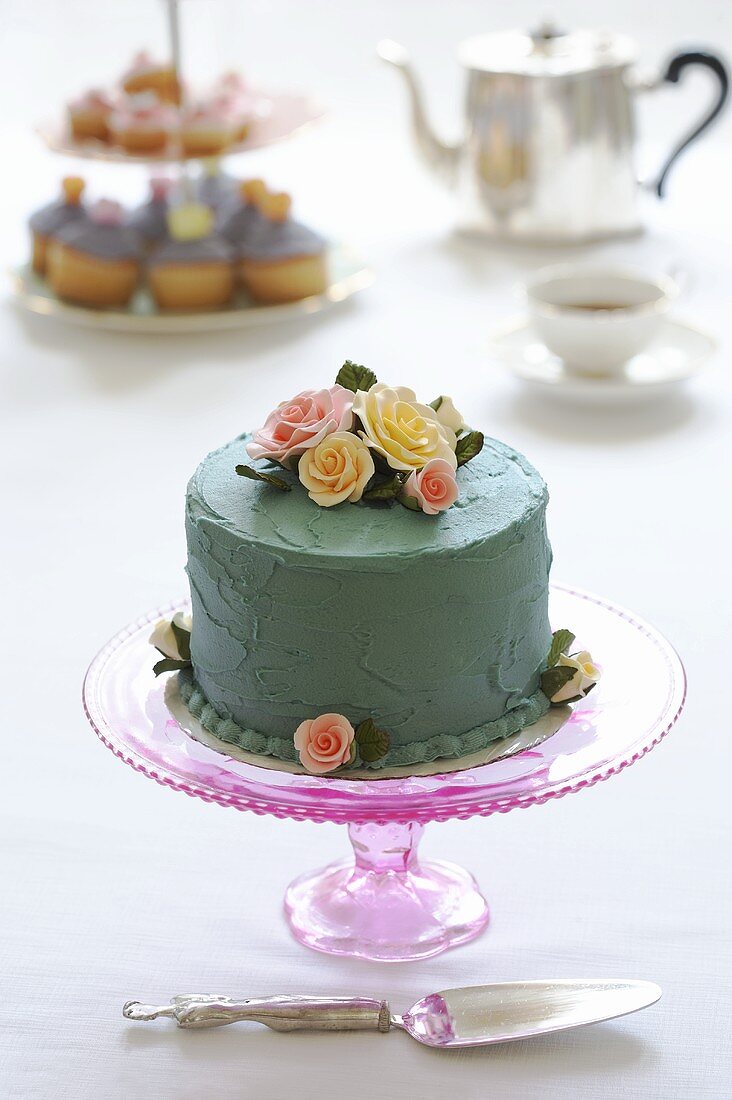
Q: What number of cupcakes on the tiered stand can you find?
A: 12